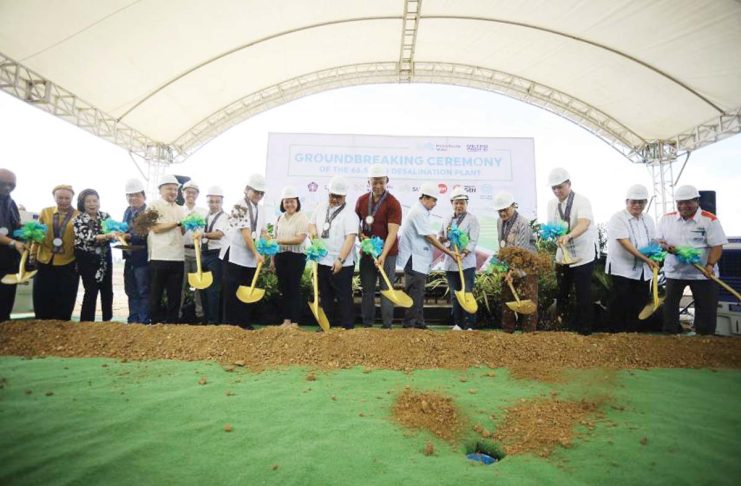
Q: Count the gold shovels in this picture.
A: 11